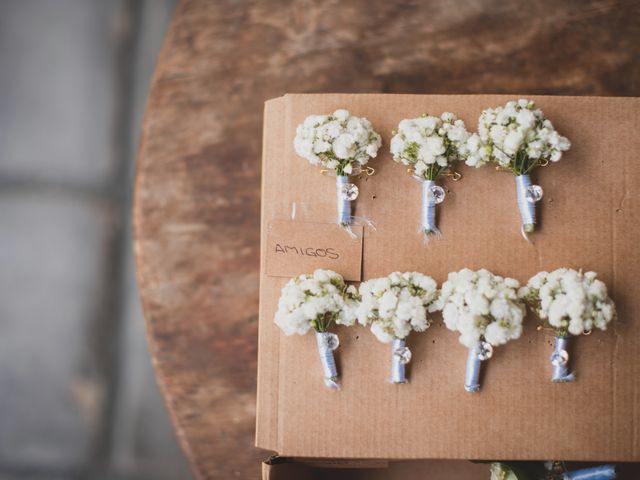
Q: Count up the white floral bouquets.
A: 7